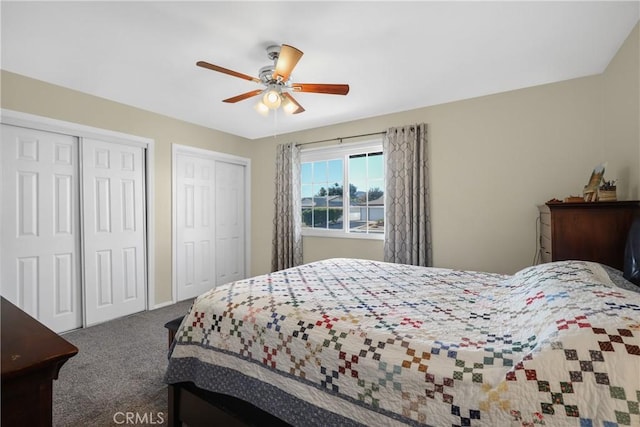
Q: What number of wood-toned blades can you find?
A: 5